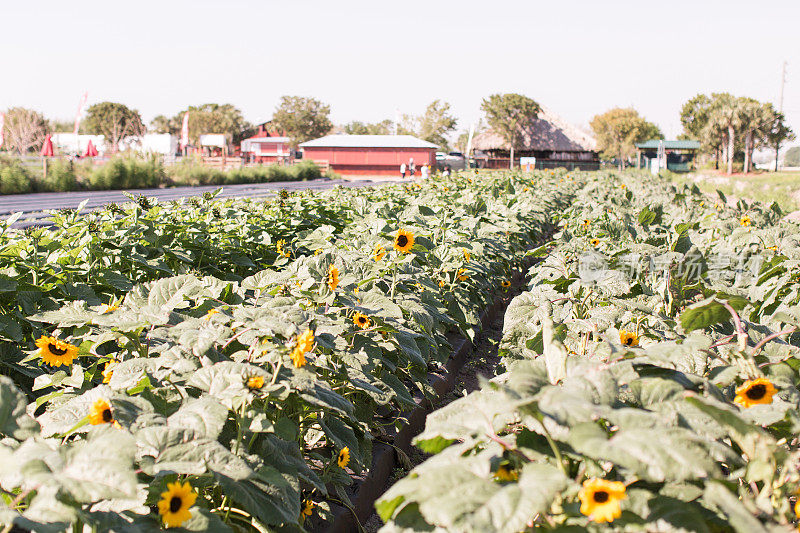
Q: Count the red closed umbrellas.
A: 2